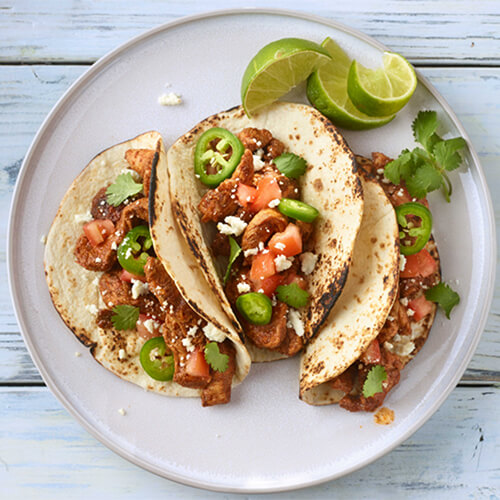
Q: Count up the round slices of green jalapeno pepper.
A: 6